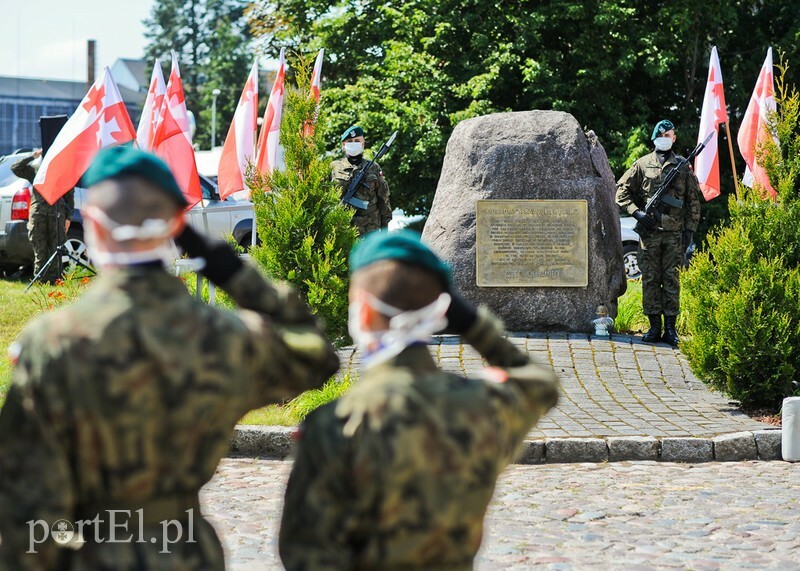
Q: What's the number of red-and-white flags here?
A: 8